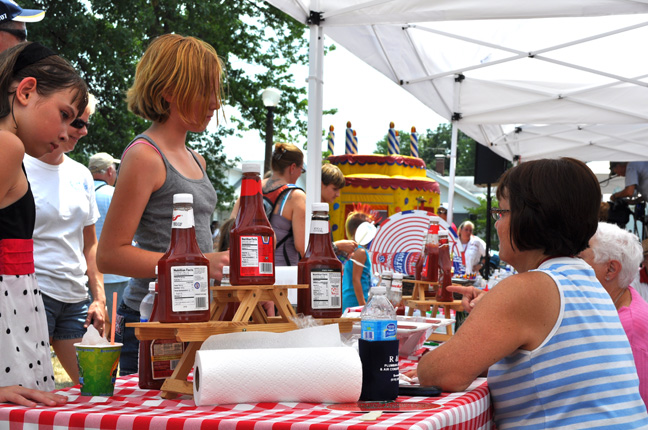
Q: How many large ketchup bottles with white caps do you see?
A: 3